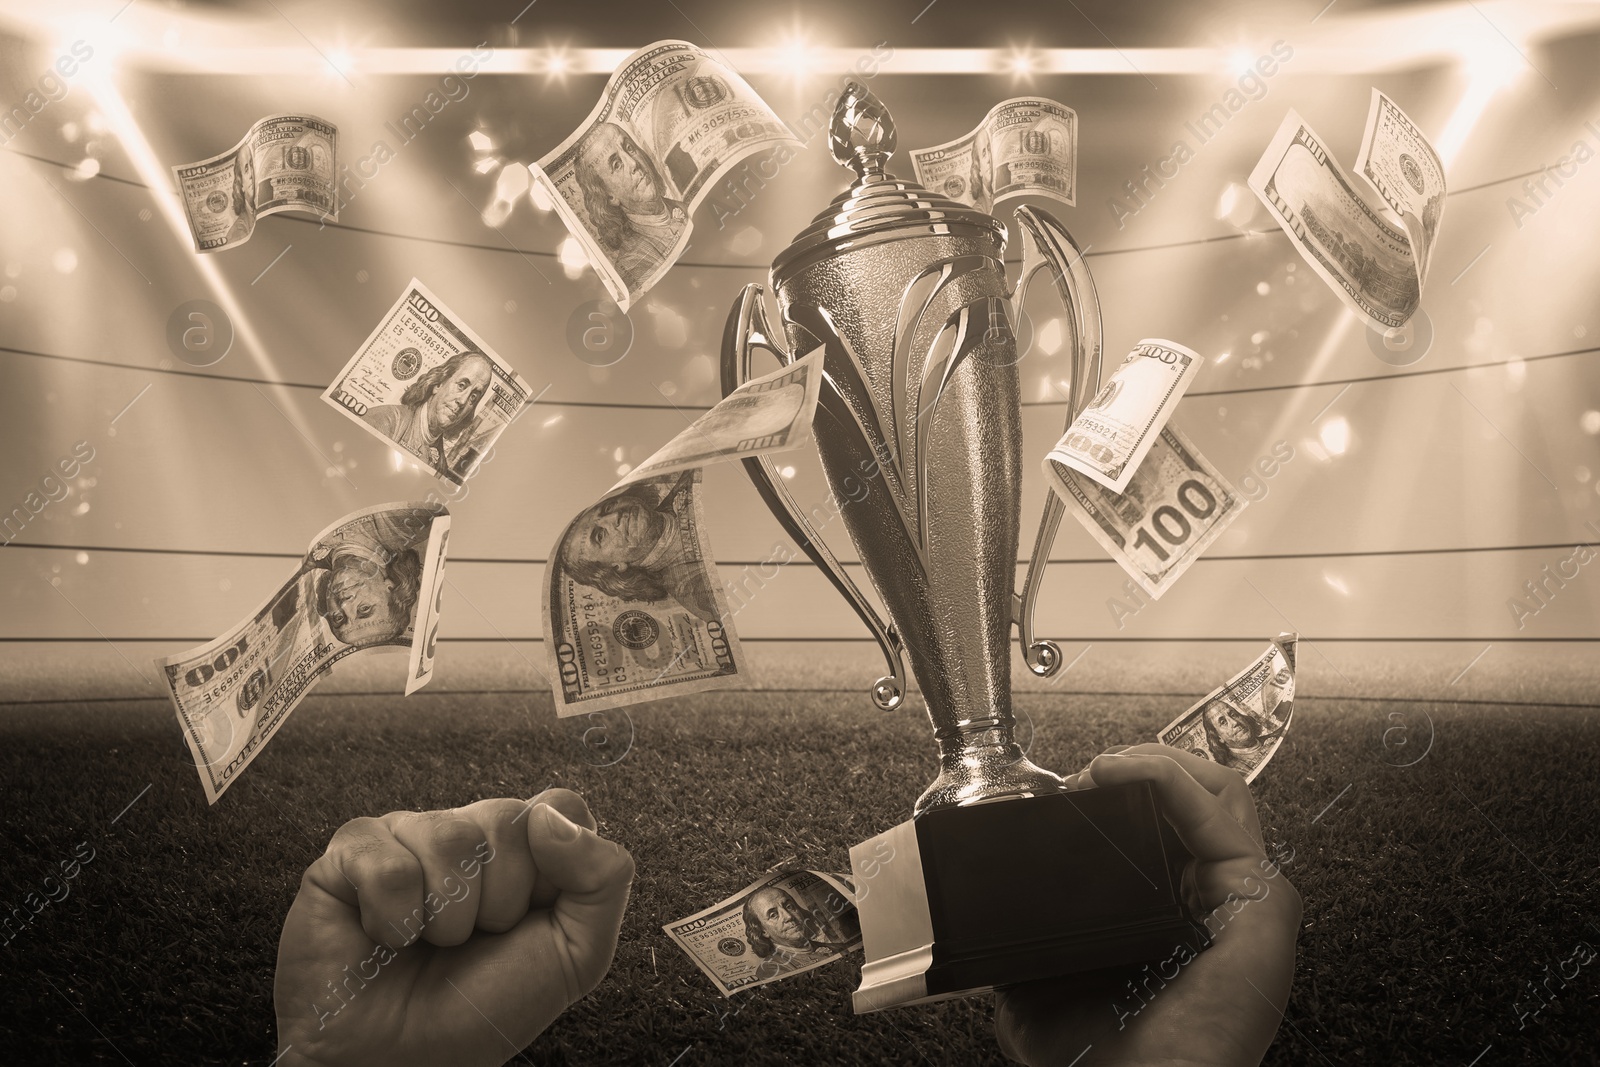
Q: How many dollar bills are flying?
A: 10